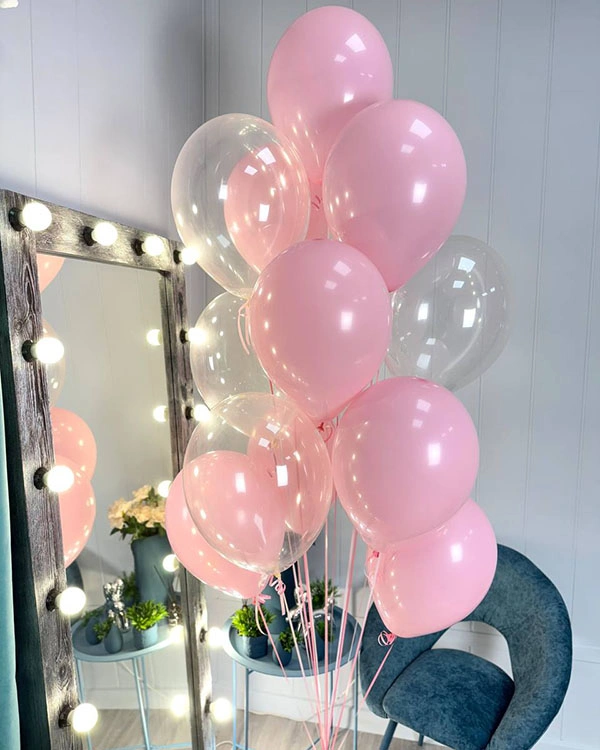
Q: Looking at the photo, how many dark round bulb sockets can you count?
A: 12